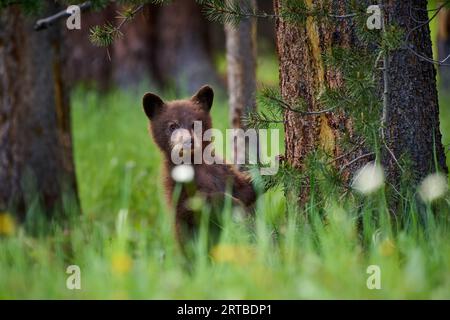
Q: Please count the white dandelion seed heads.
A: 3